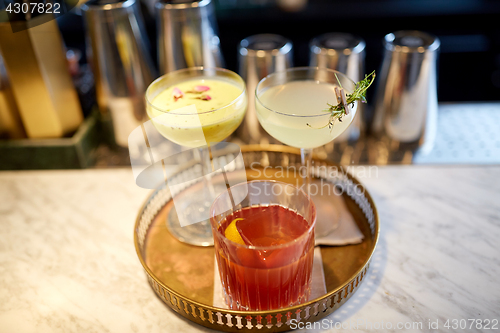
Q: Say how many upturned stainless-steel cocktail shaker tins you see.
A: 5